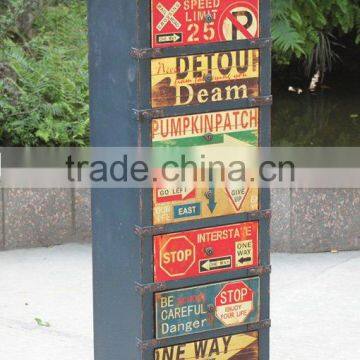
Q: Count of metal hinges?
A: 10